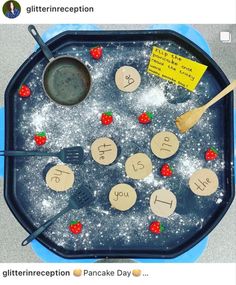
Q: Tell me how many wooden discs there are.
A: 8